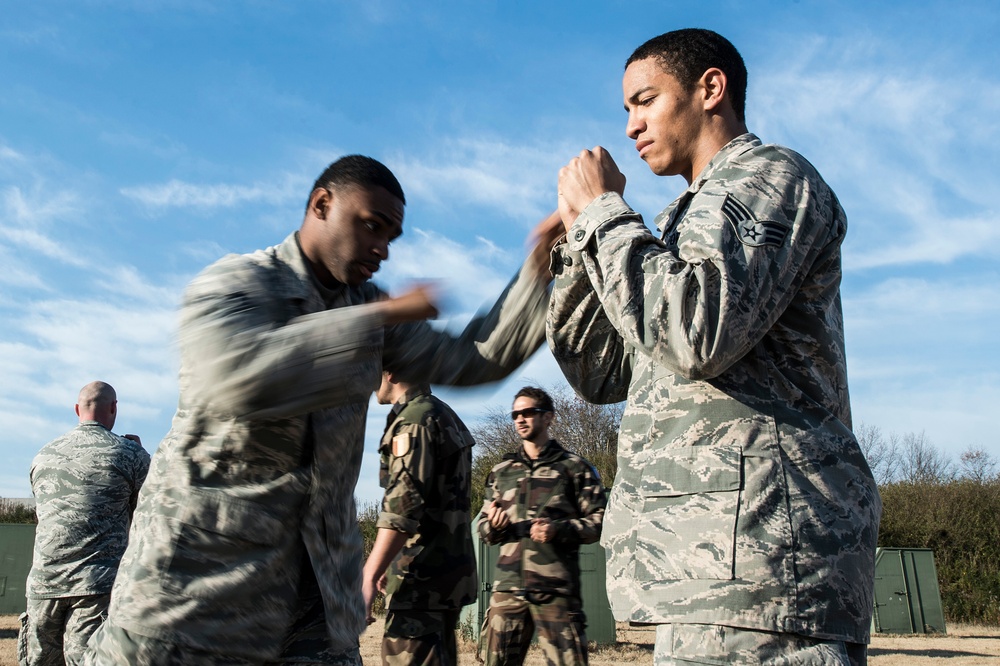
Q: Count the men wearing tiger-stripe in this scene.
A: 3